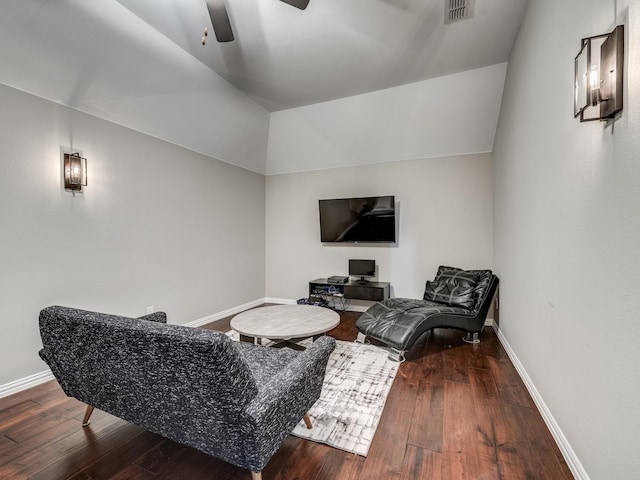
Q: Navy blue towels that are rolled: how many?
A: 0